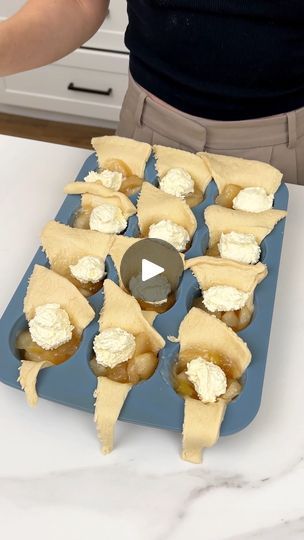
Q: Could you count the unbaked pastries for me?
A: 12